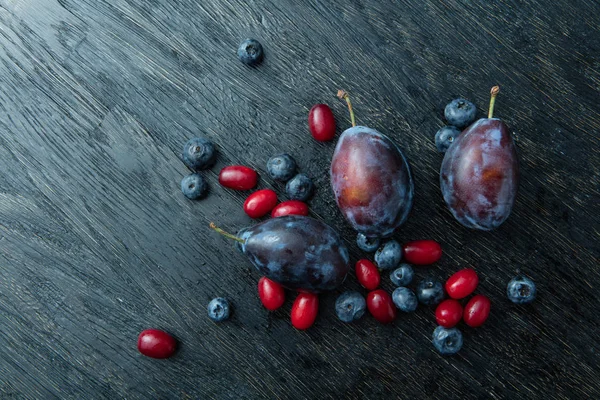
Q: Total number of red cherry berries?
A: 13